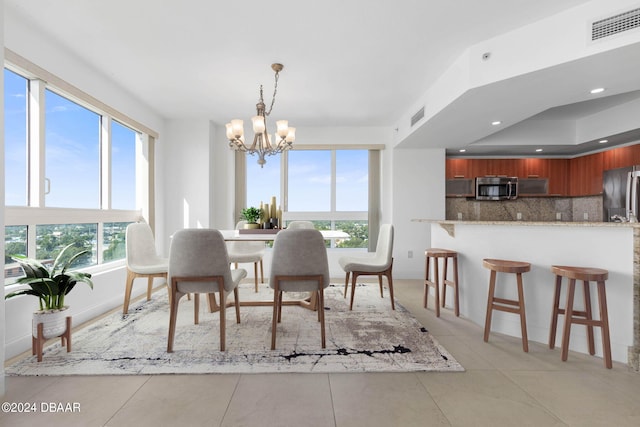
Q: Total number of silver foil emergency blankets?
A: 0